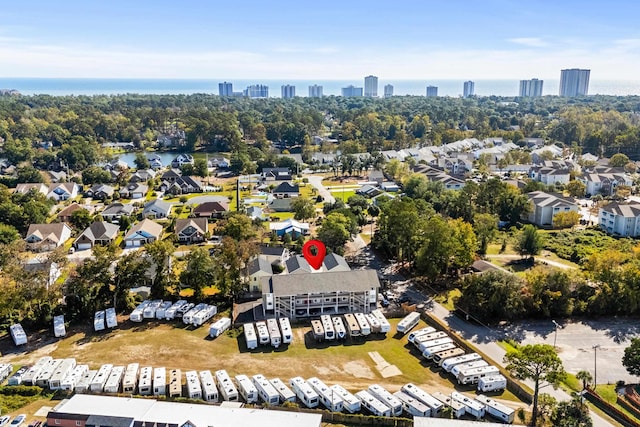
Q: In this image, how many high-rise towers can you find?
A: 11